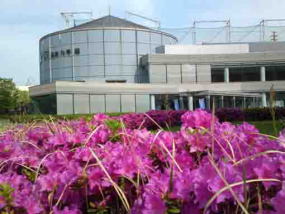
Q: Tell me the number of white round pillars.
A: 5